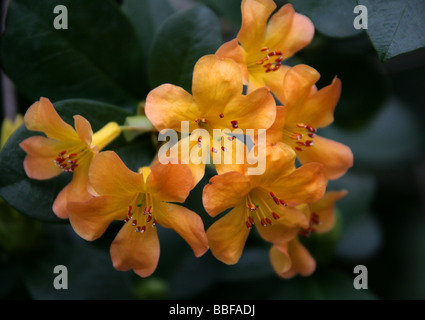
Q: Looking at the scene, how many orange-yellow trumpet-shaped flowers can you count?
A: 7